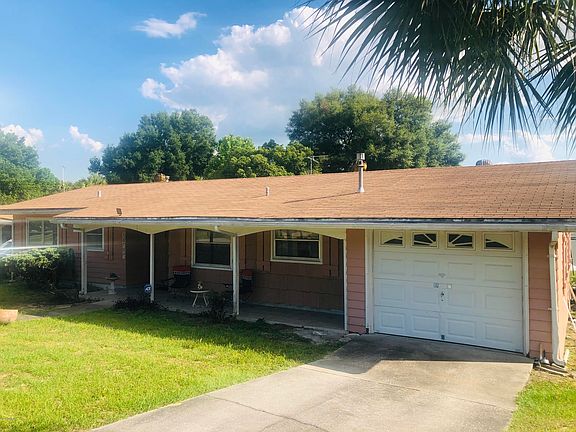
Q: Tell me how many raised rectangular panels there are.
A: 12